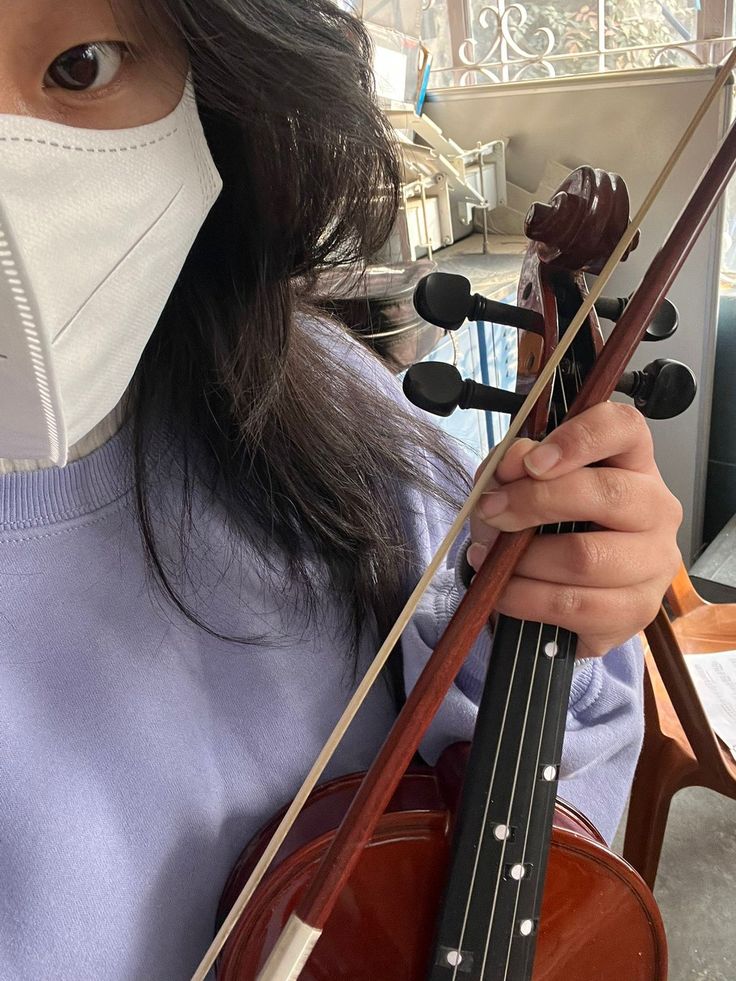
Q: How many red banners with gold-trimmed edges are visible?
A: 0